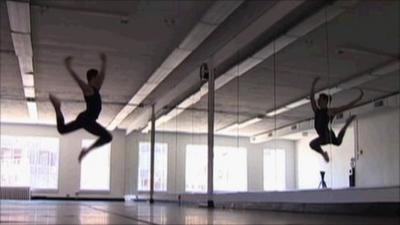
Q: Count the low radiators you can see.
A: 1